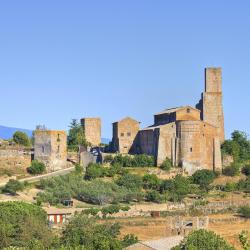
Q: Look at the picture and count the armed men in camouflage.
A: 0